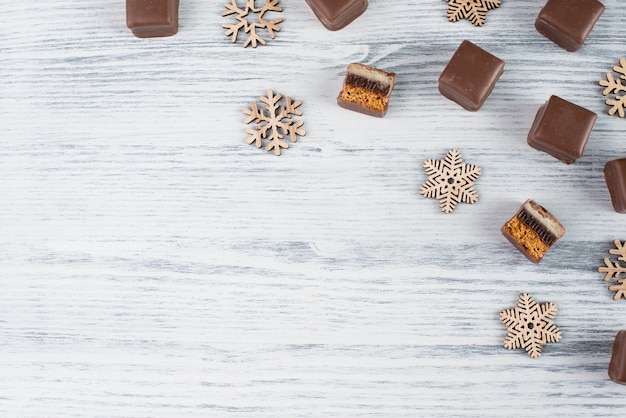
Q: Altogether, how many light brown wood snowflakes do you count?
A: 7